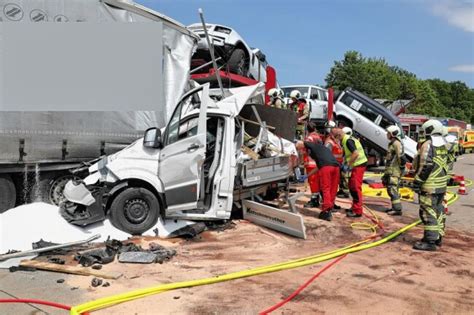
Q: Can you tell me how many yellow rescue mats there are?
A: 1